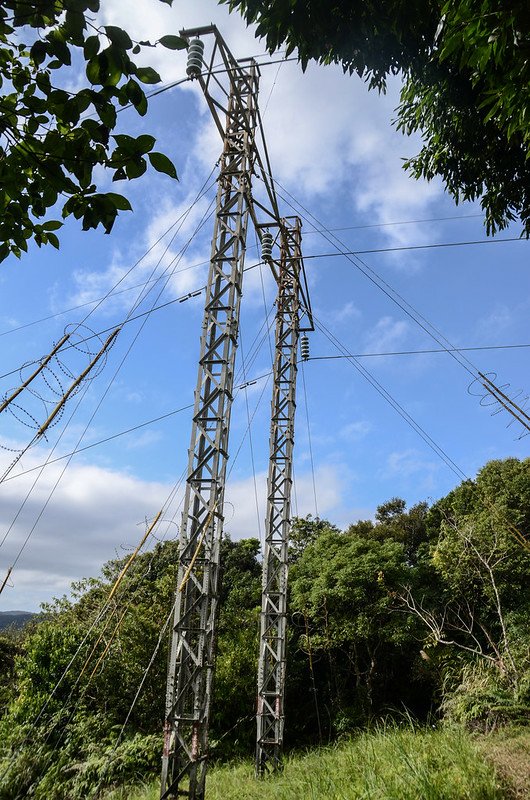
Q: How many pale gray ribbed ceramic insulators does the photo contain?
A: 3